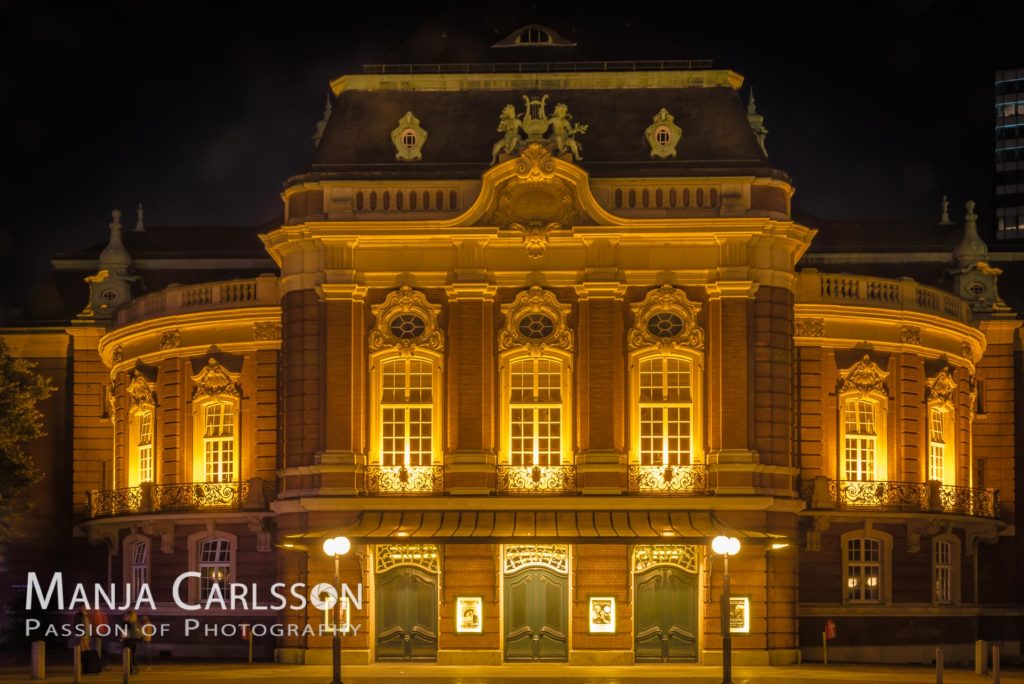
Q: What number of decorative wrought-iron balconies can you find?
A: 5